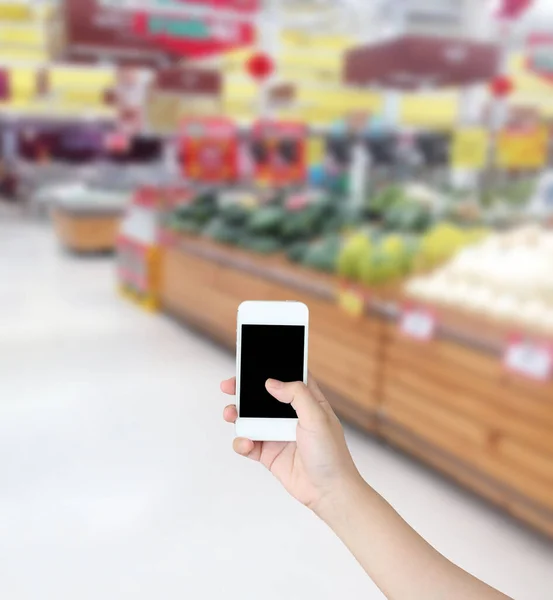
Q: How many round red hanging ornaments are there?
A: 2